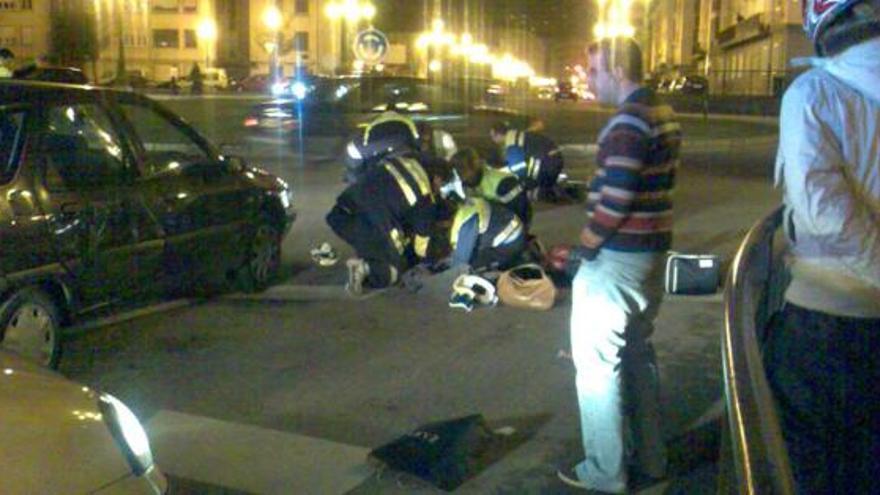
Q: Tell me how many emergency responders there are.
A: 5